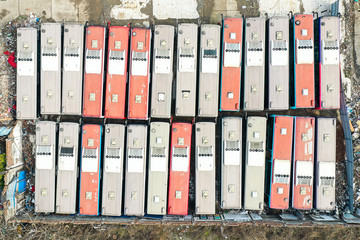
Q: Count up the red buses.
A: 9